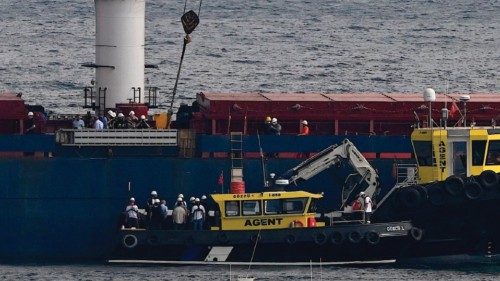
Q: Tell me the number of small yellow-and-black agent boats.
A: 2